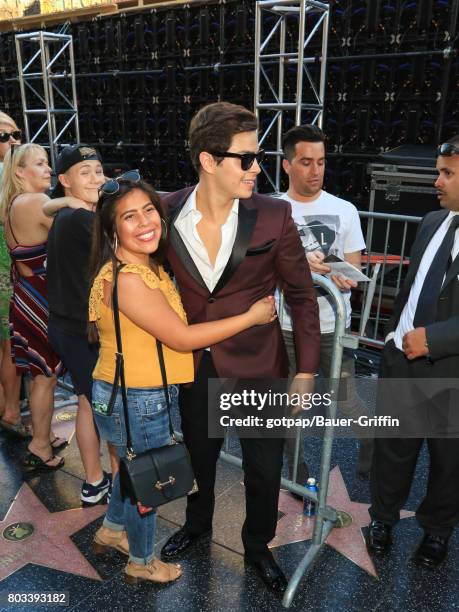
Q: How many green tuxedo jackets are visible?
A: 0